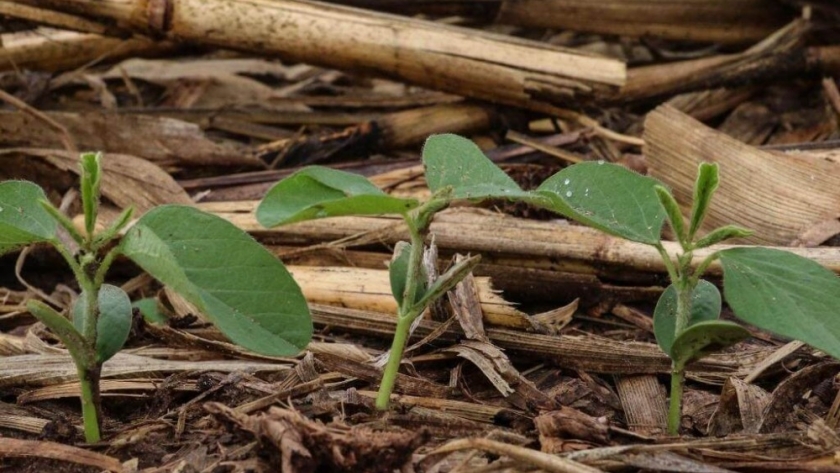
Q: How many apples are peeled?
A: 0